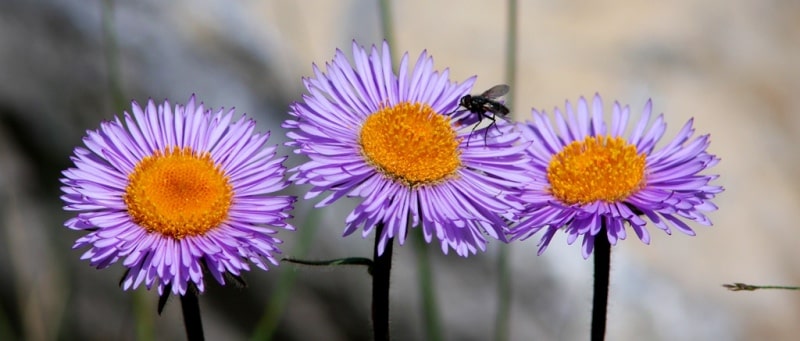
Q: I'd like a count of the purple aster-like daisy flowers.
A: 3